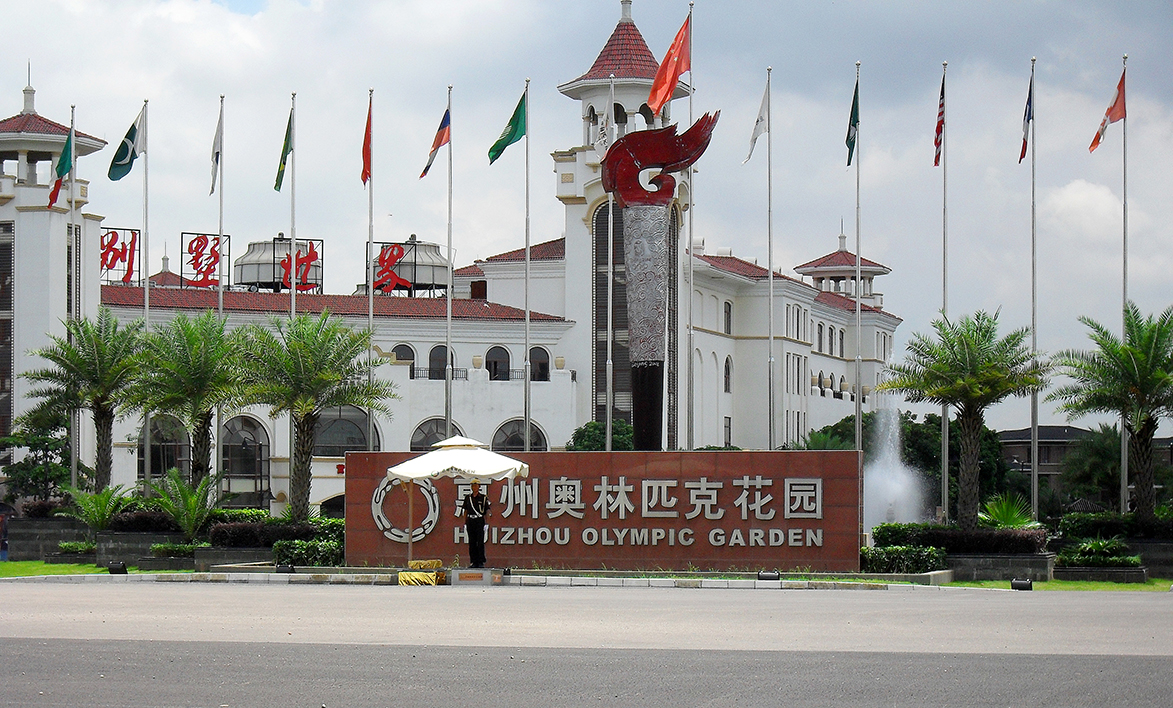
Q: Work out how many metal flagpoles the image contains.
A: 14